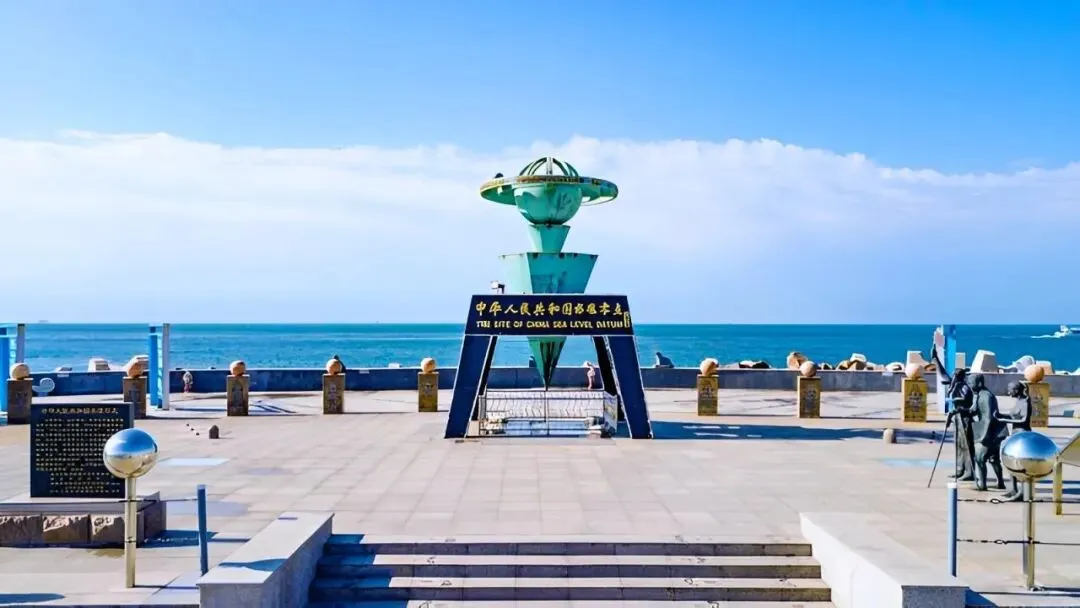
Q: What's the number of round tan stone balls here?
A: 9